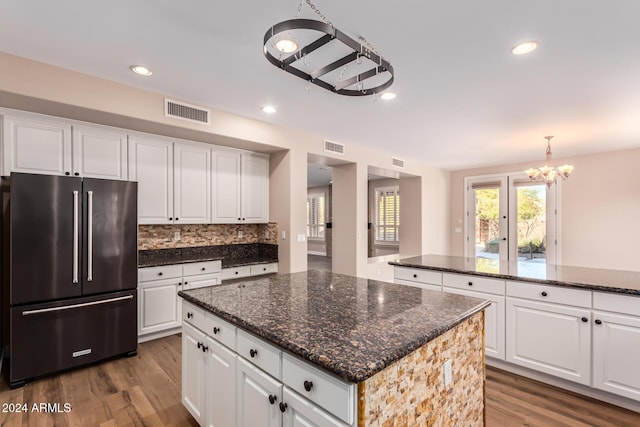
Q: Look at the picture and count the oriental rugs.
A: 0